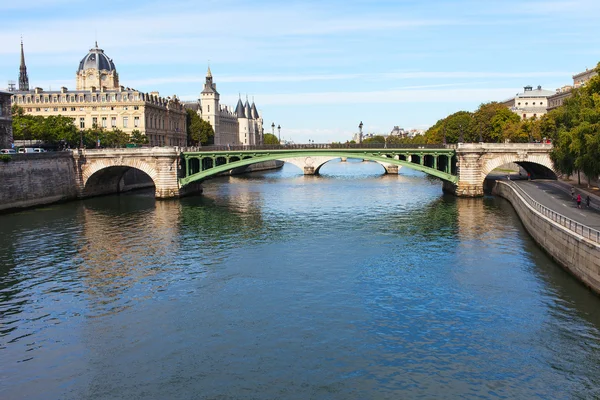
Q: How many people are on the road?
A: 3